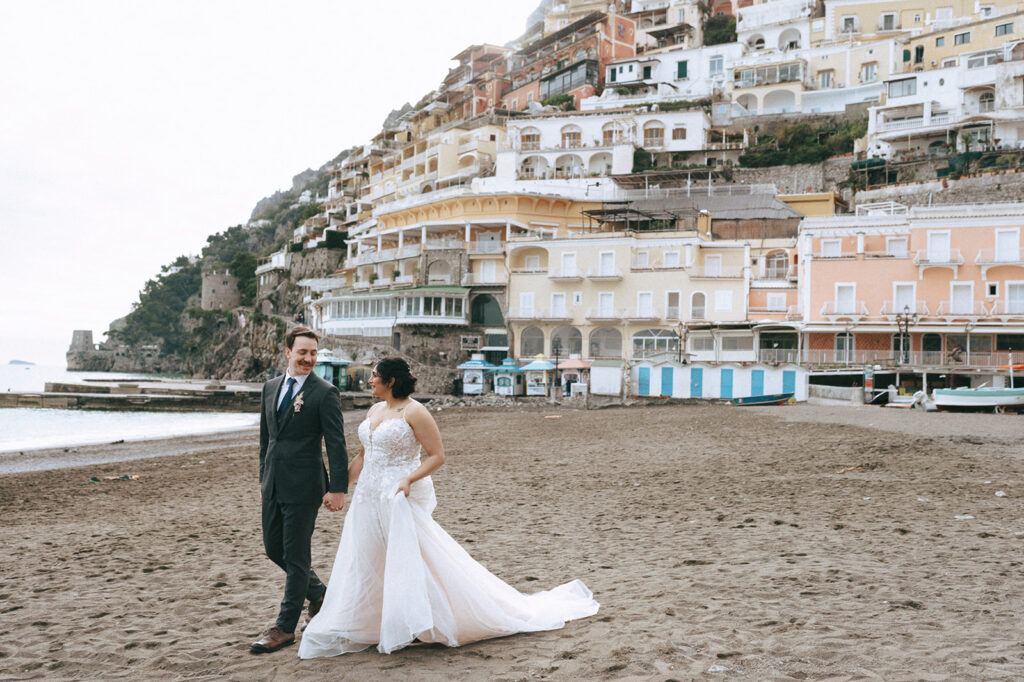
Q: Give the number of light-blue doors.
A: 6